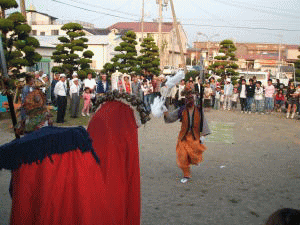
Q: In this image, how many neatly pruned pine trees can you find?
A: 5